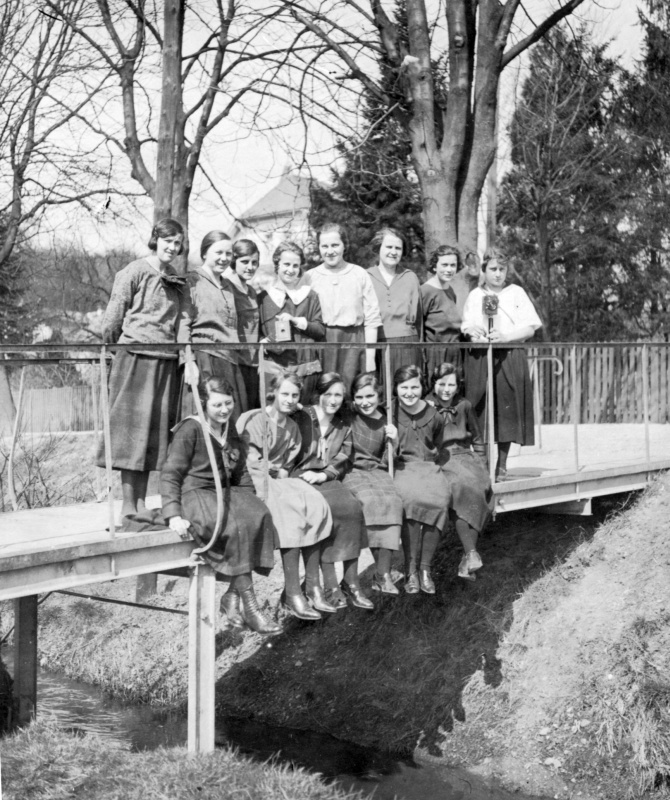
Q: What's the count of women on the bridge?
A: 14